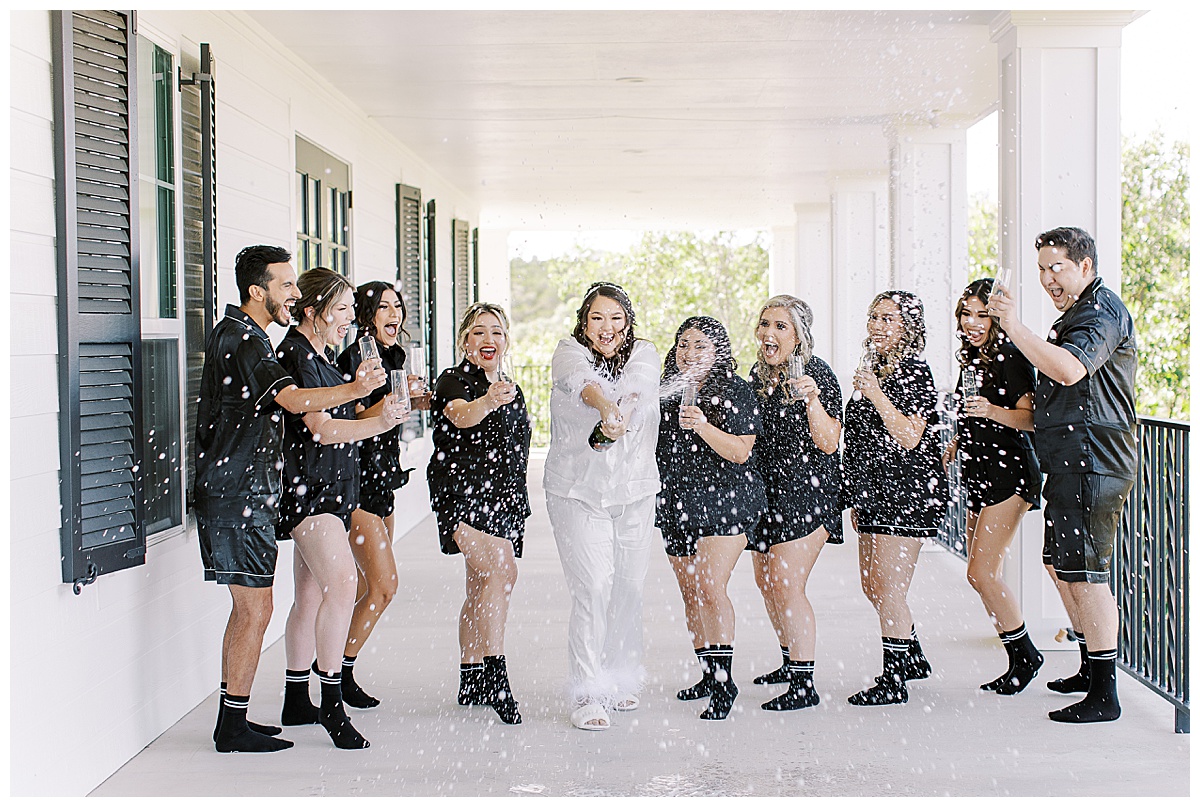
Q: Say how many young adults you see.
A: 10